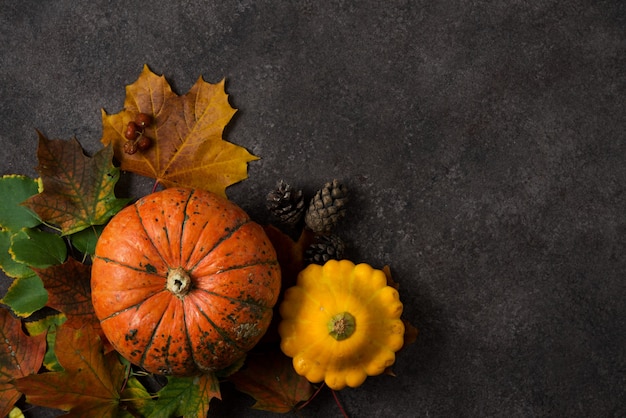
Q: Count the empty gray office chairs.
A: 0